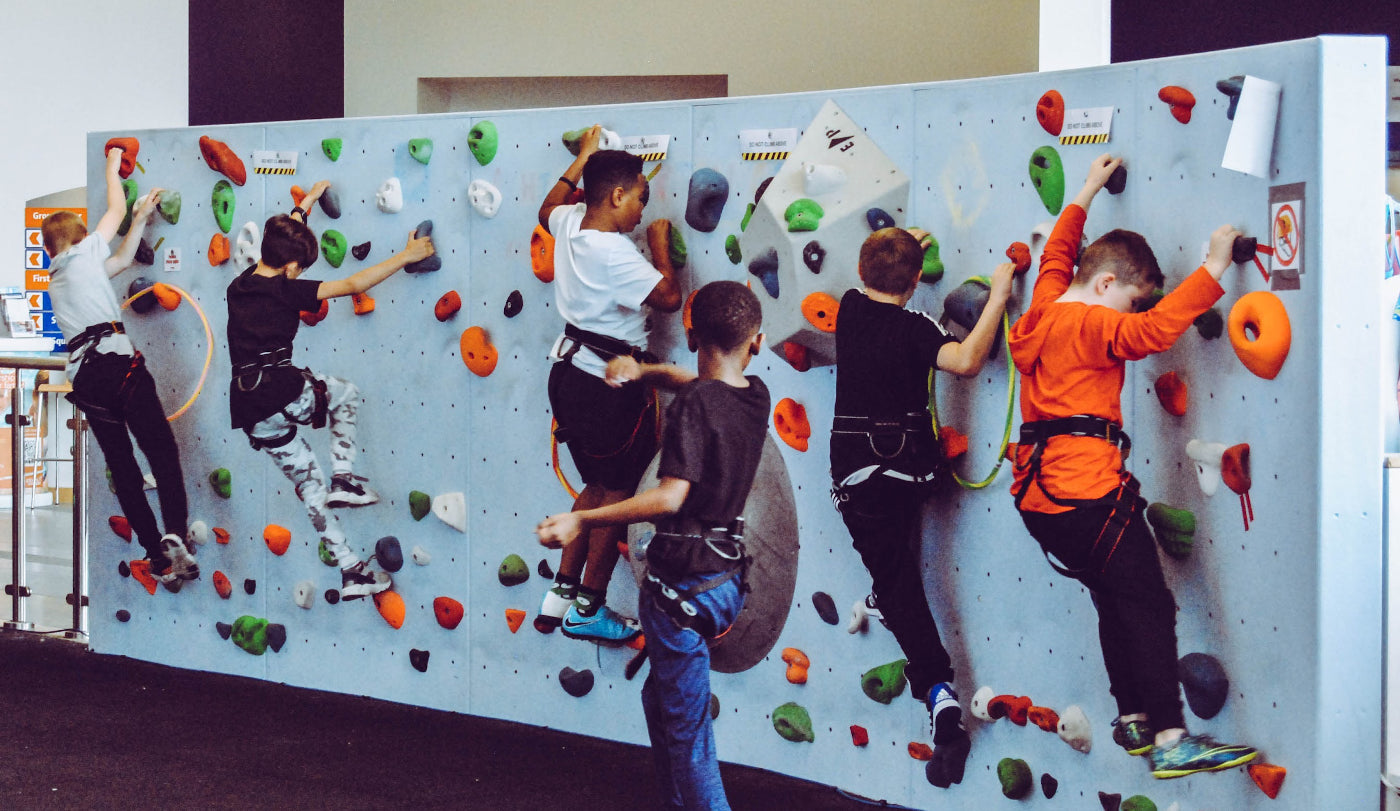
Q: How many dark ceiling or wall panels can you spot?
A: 2